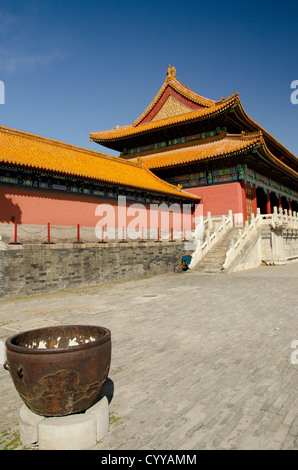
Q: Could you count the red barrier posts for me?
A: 9